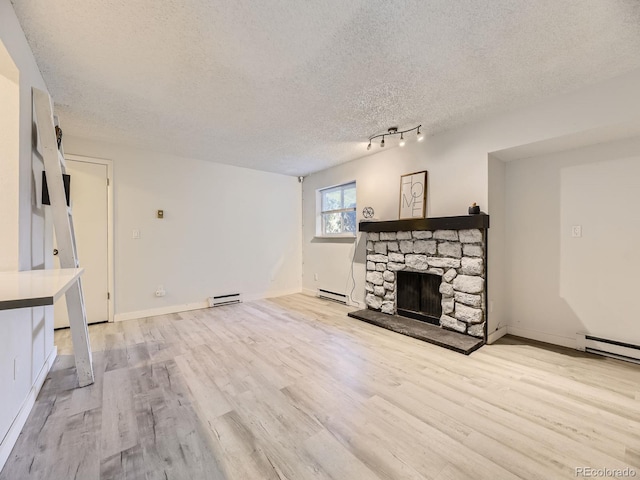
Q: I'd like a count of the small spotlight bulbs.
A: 4